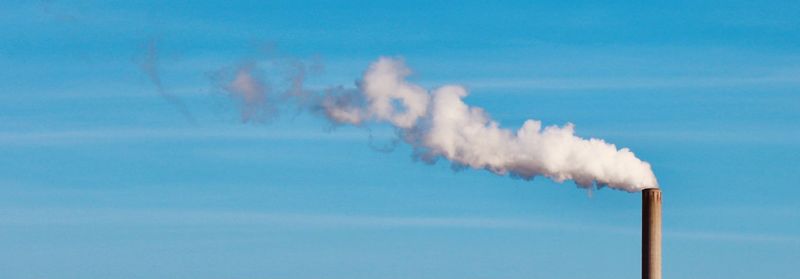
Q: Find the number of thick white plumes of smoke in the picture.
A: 1